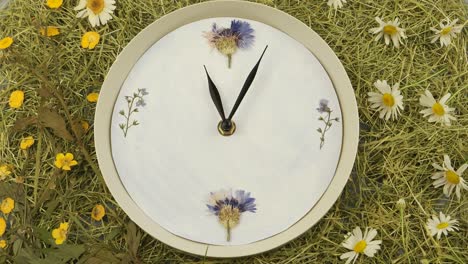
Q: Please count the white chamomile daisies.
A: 9